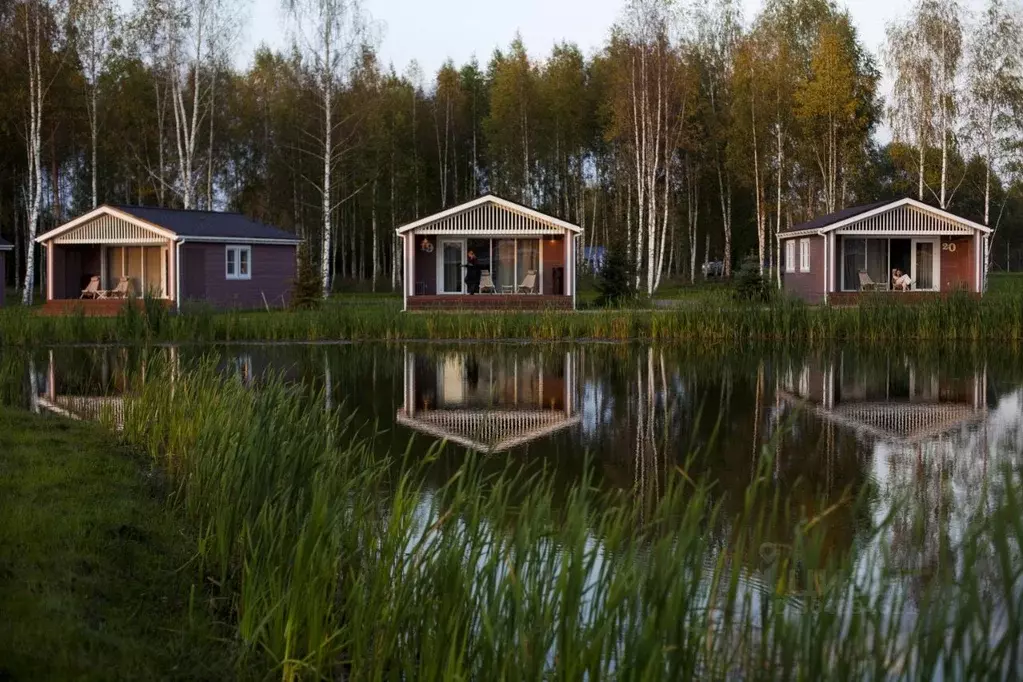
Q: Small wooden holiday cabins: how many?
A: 3